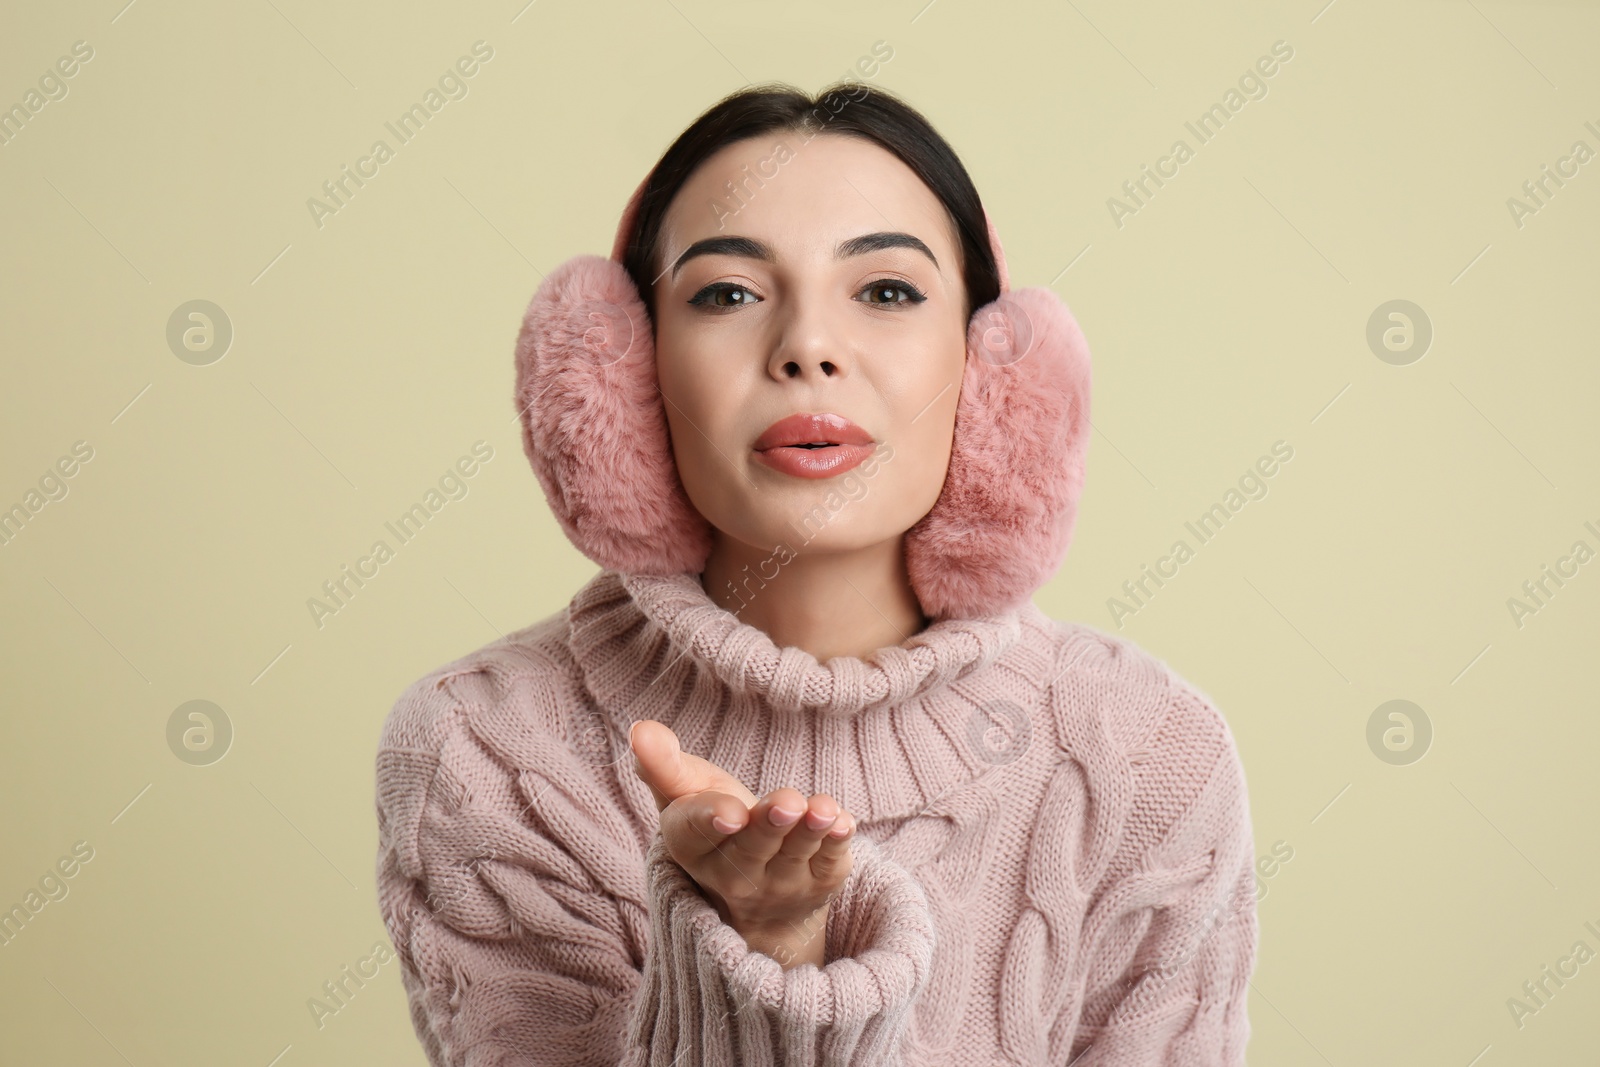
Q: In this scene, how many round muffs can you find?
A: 2